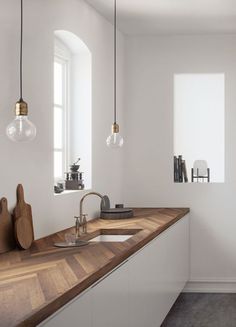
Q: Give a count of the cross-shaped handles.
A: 2